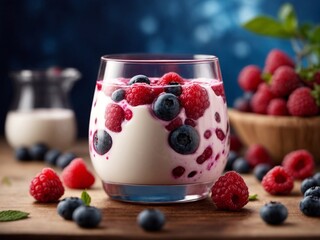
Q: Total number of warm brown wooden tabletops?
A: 1